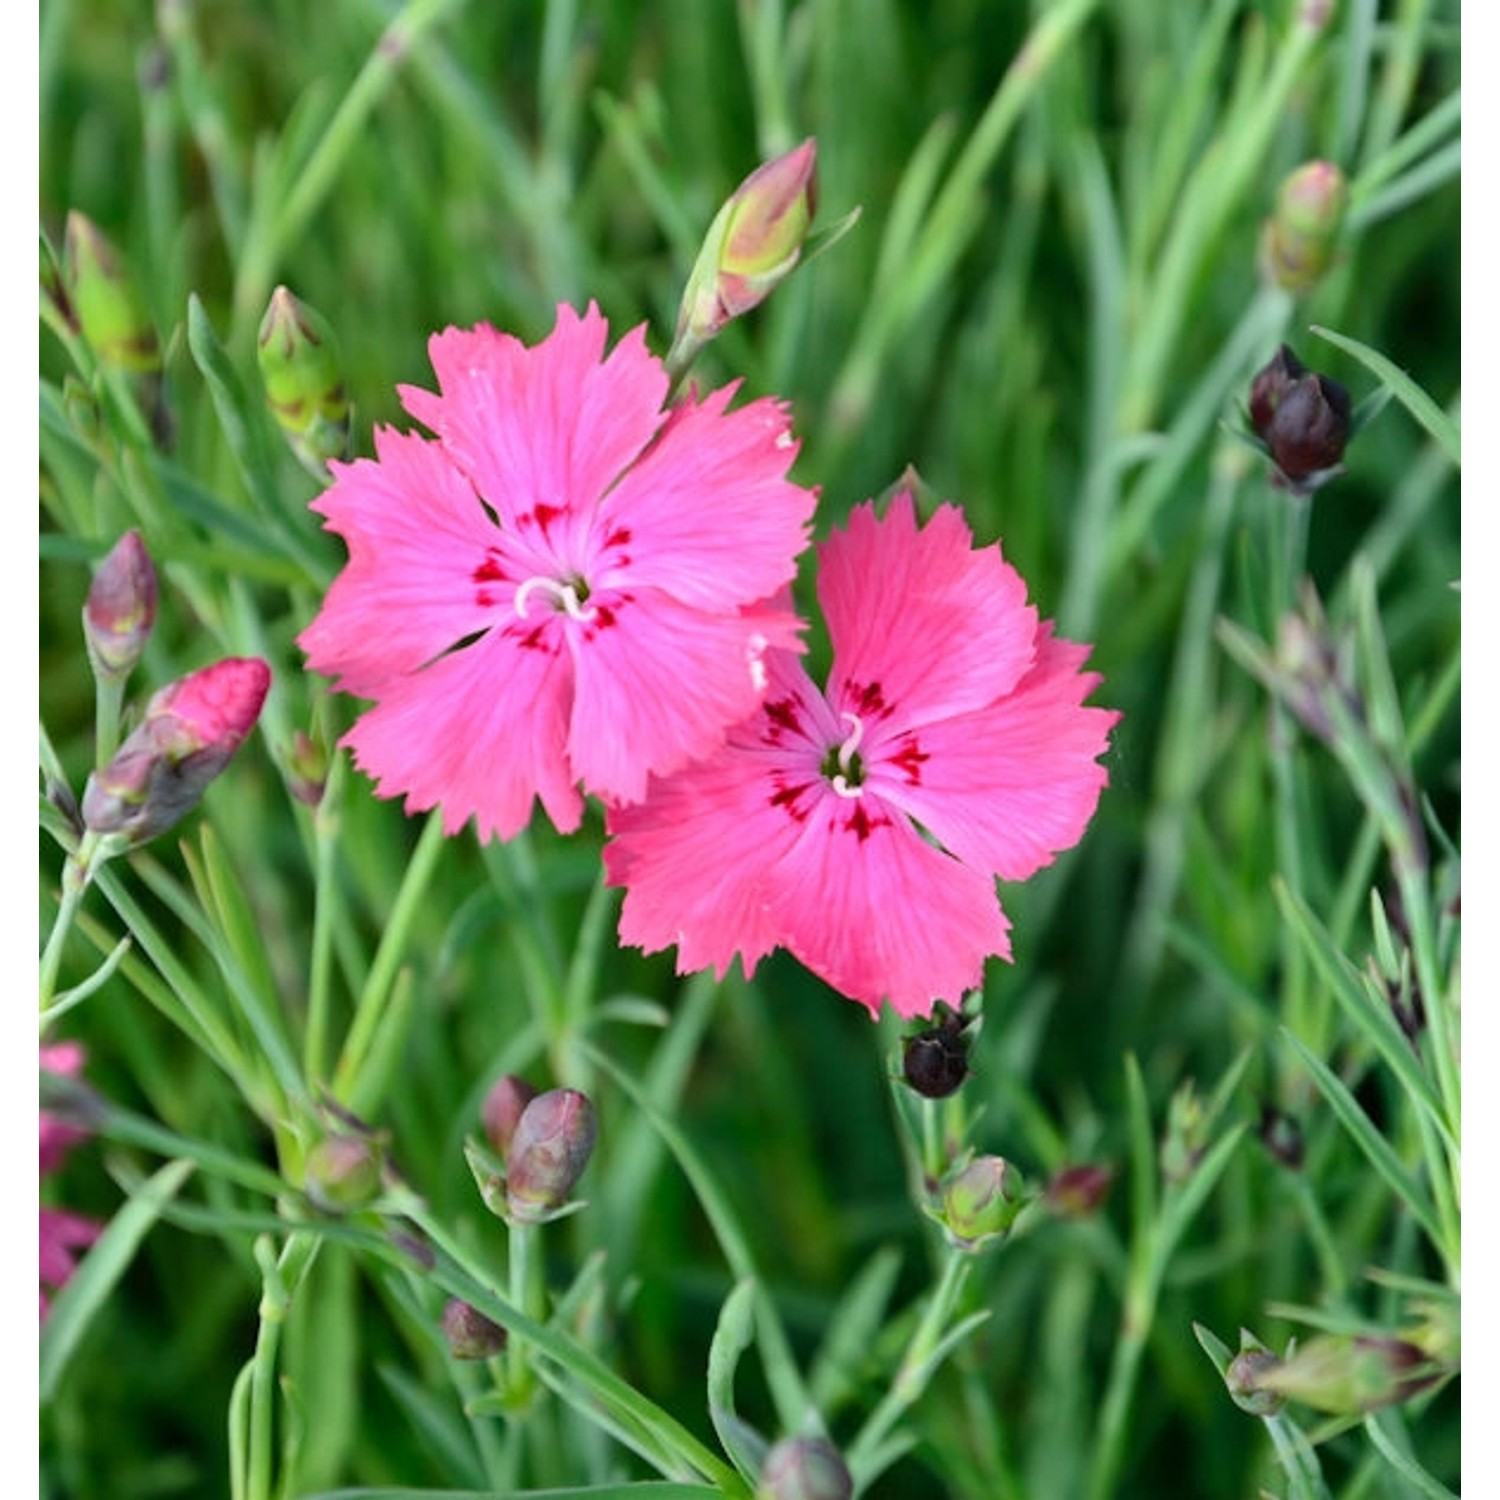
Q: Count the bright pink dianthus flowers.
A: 2